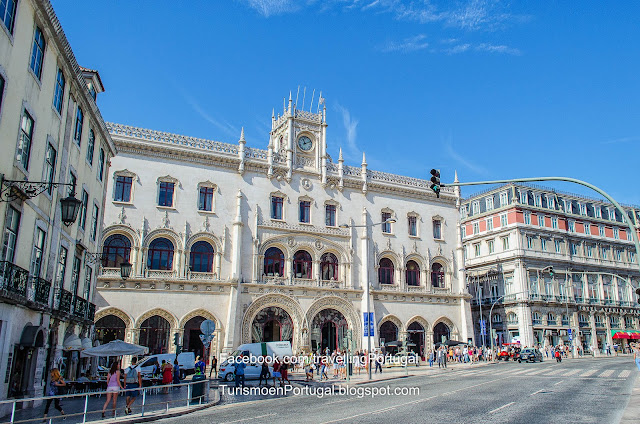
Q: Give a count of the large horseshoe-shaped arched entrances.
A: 2